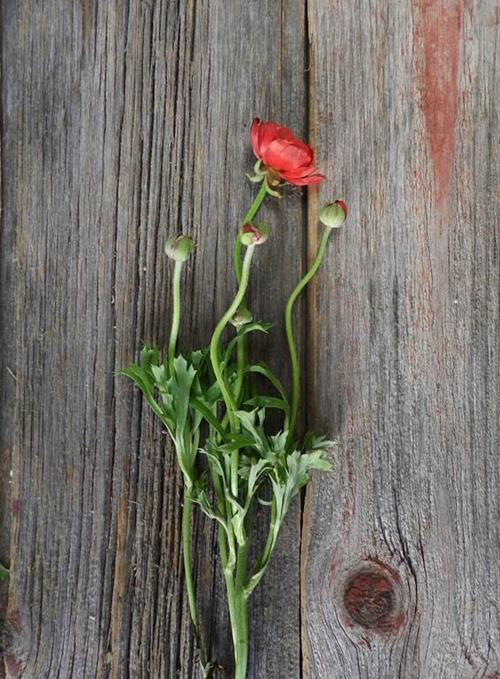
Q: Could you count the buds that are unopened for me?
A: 4